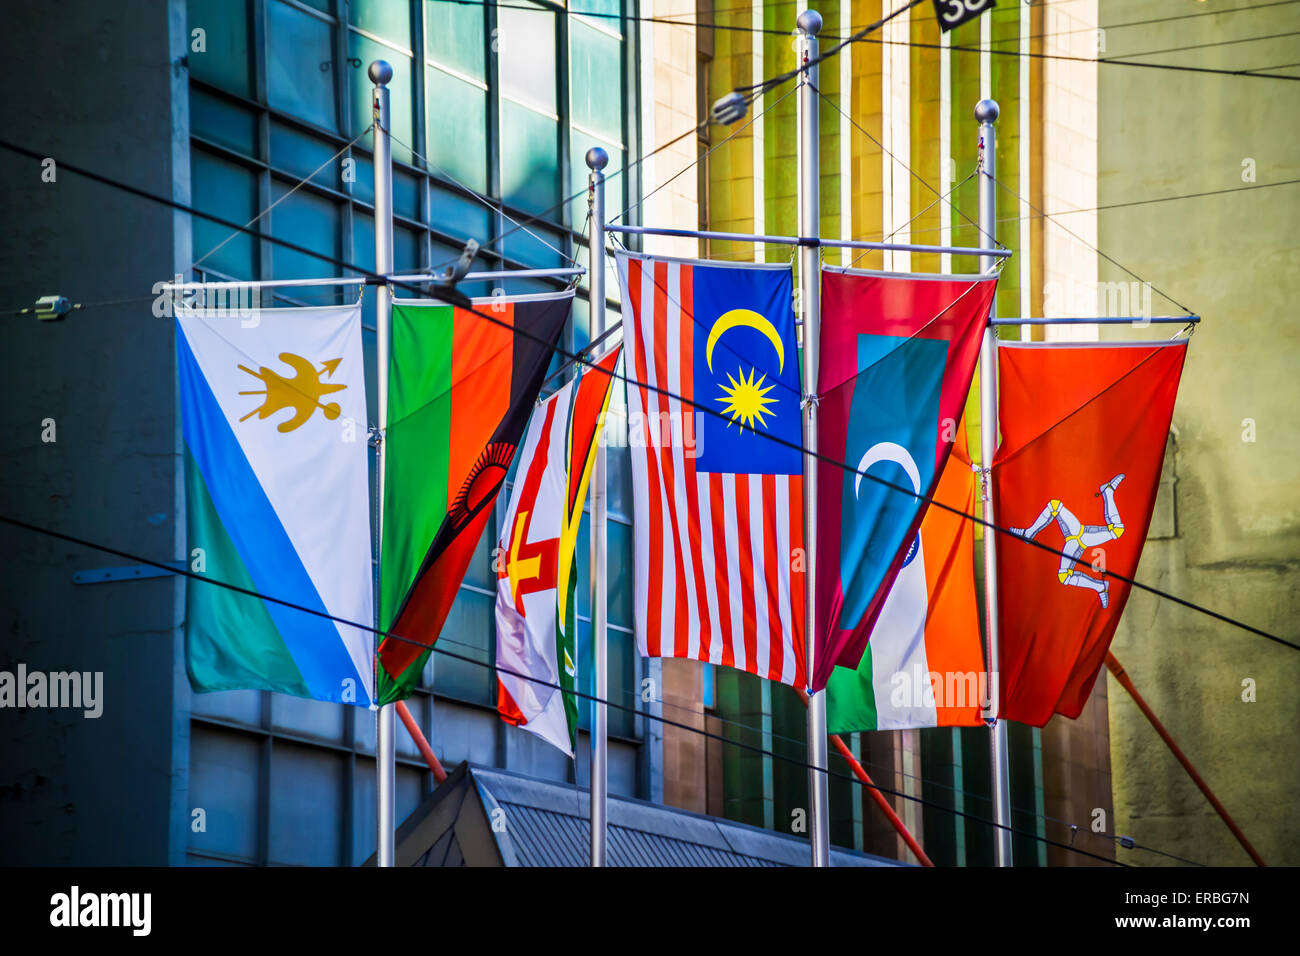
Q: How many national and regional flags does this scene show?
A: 8